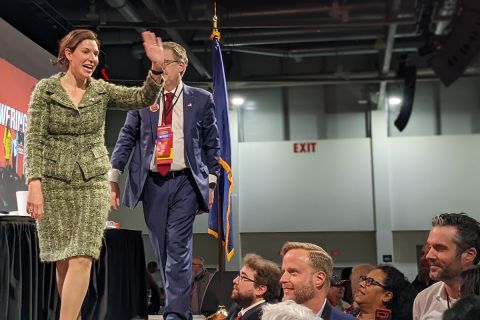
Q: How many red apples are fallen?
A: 0